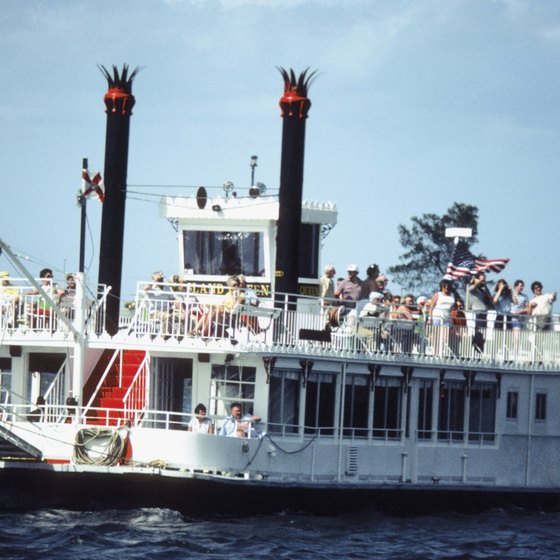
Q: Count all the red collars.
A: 2